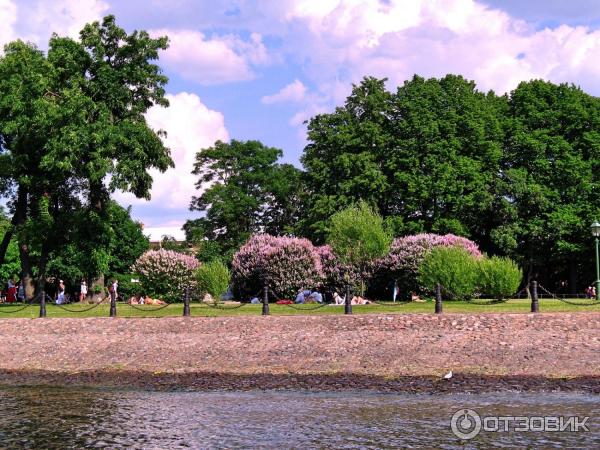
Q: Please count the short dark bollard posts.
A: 7